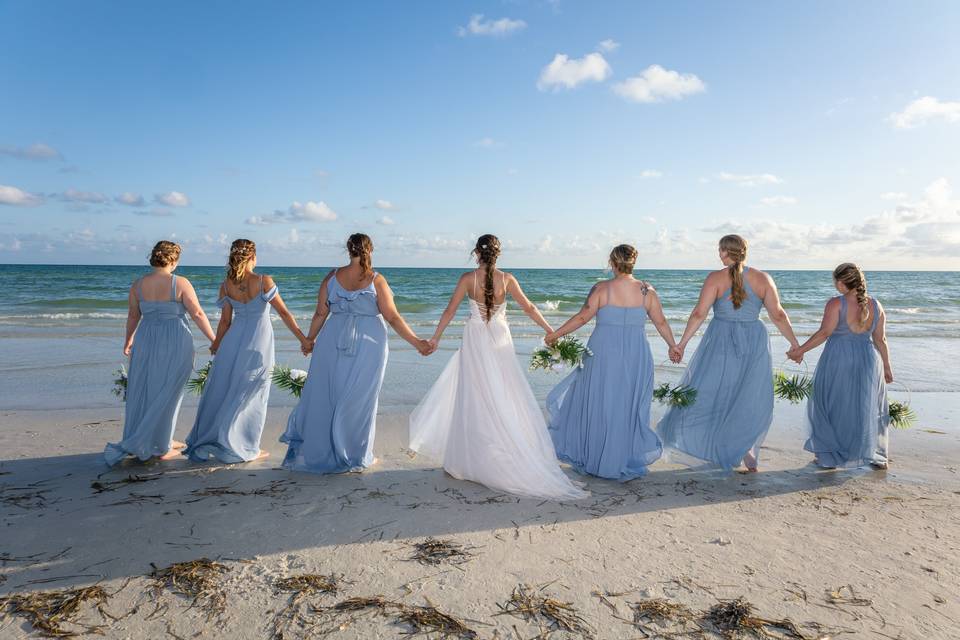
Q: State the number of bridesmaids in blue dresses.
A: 6